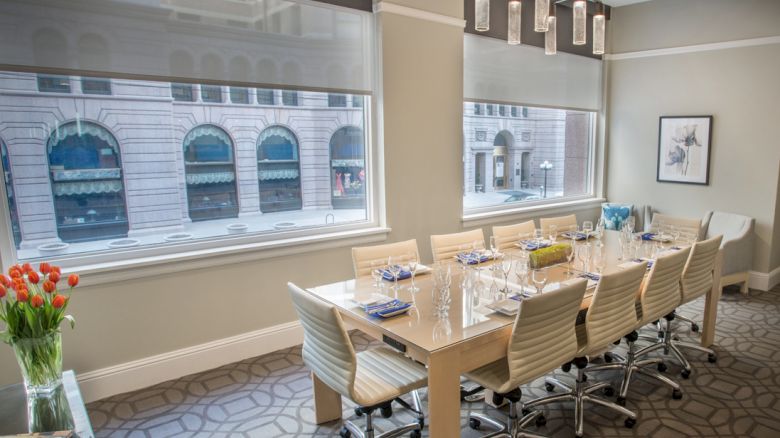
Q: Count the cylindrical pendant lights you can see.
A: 6